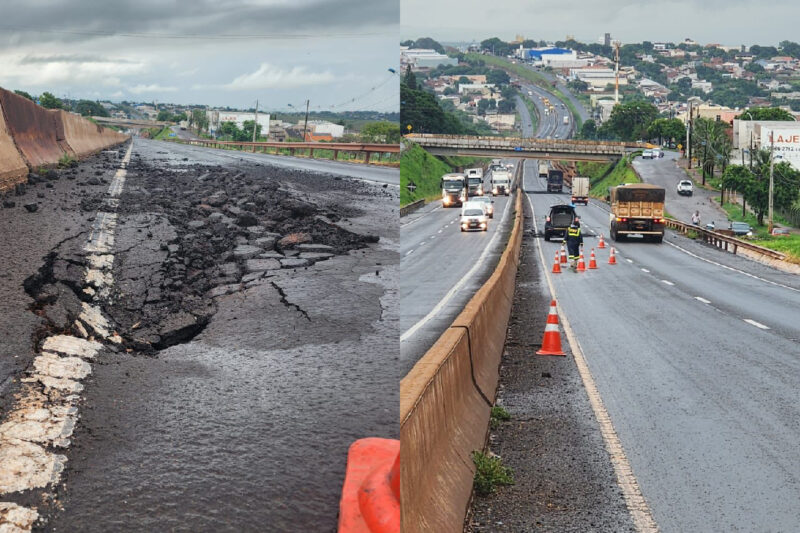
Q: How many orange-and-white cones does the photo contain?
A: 7